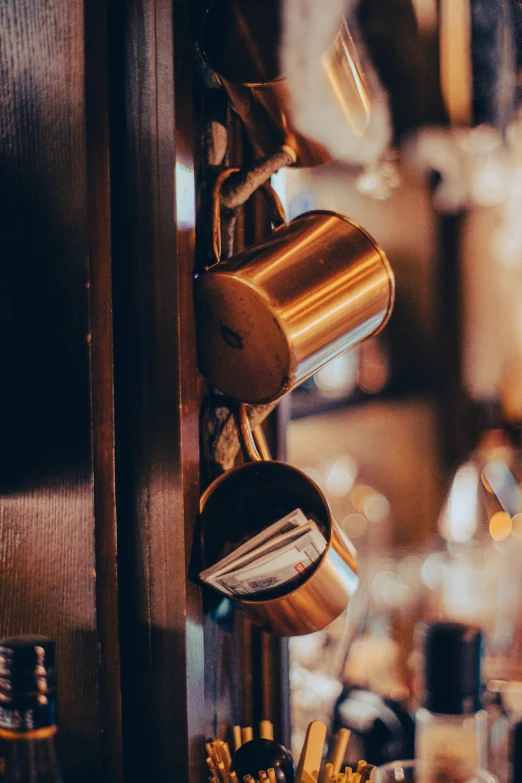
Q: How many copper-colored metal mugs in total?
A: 3